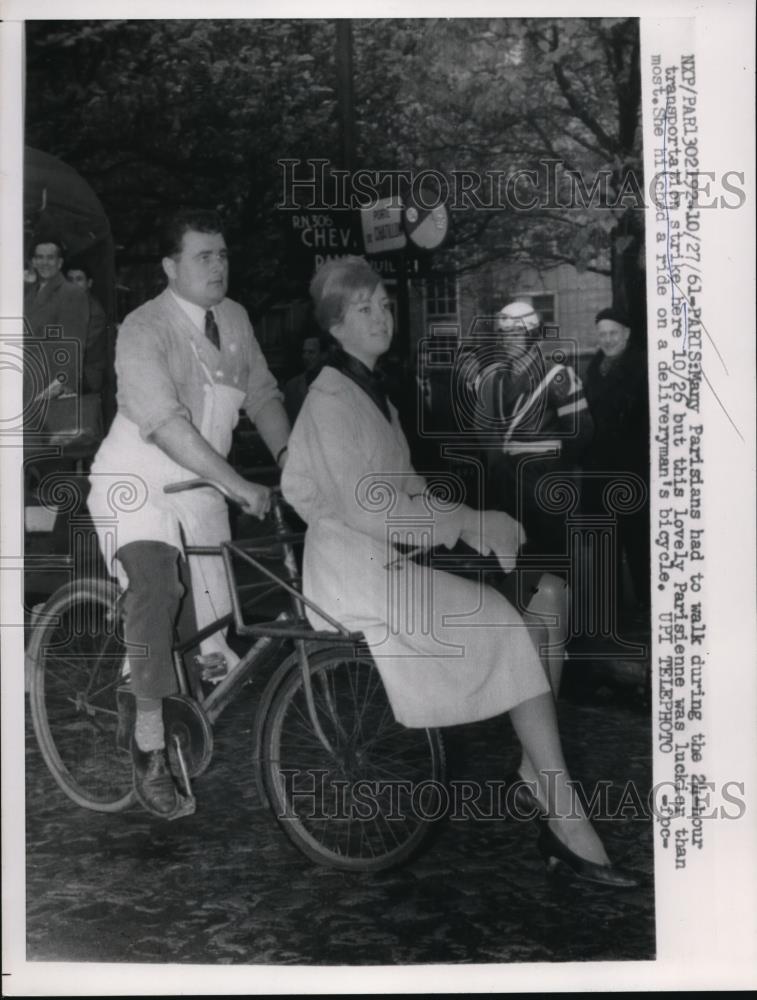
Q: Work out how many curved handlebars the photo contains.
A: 1